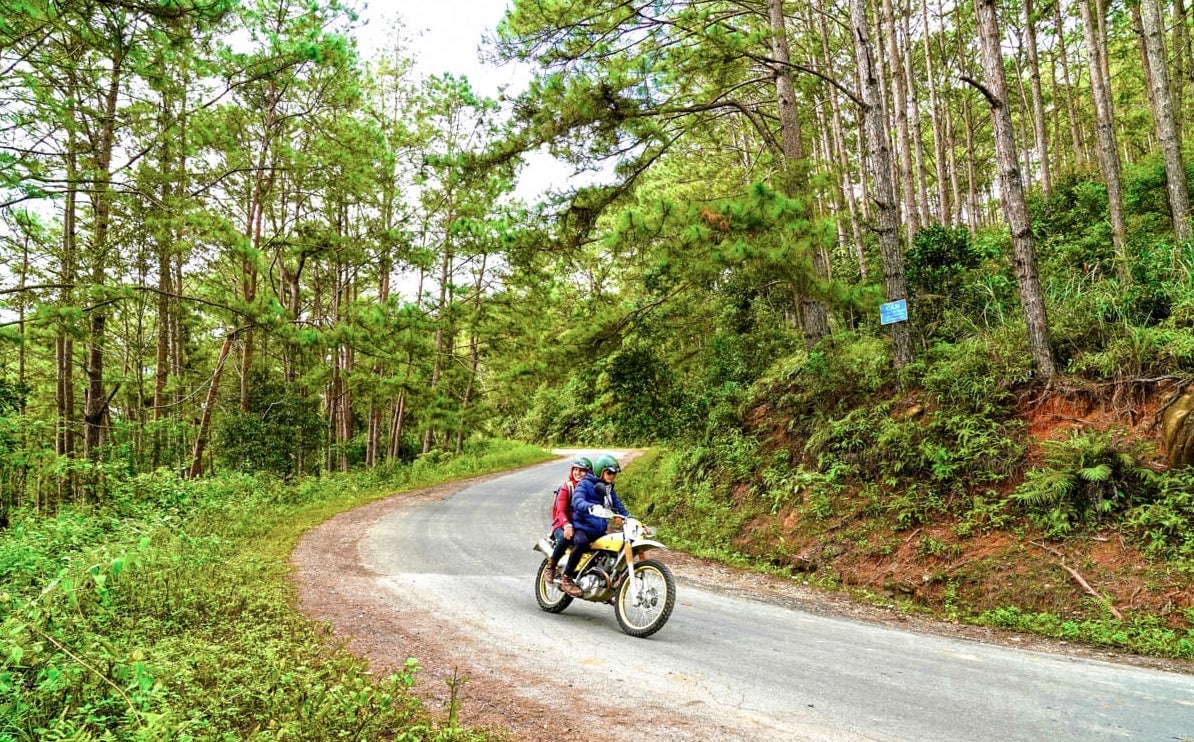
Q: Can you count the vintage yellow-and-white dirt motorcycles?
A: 1